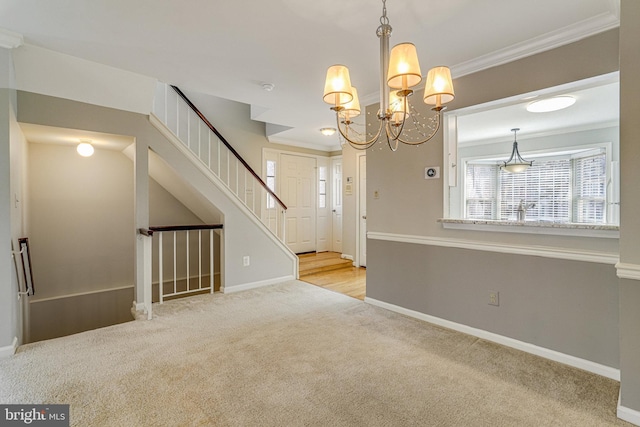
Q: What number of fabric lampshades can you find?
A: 5